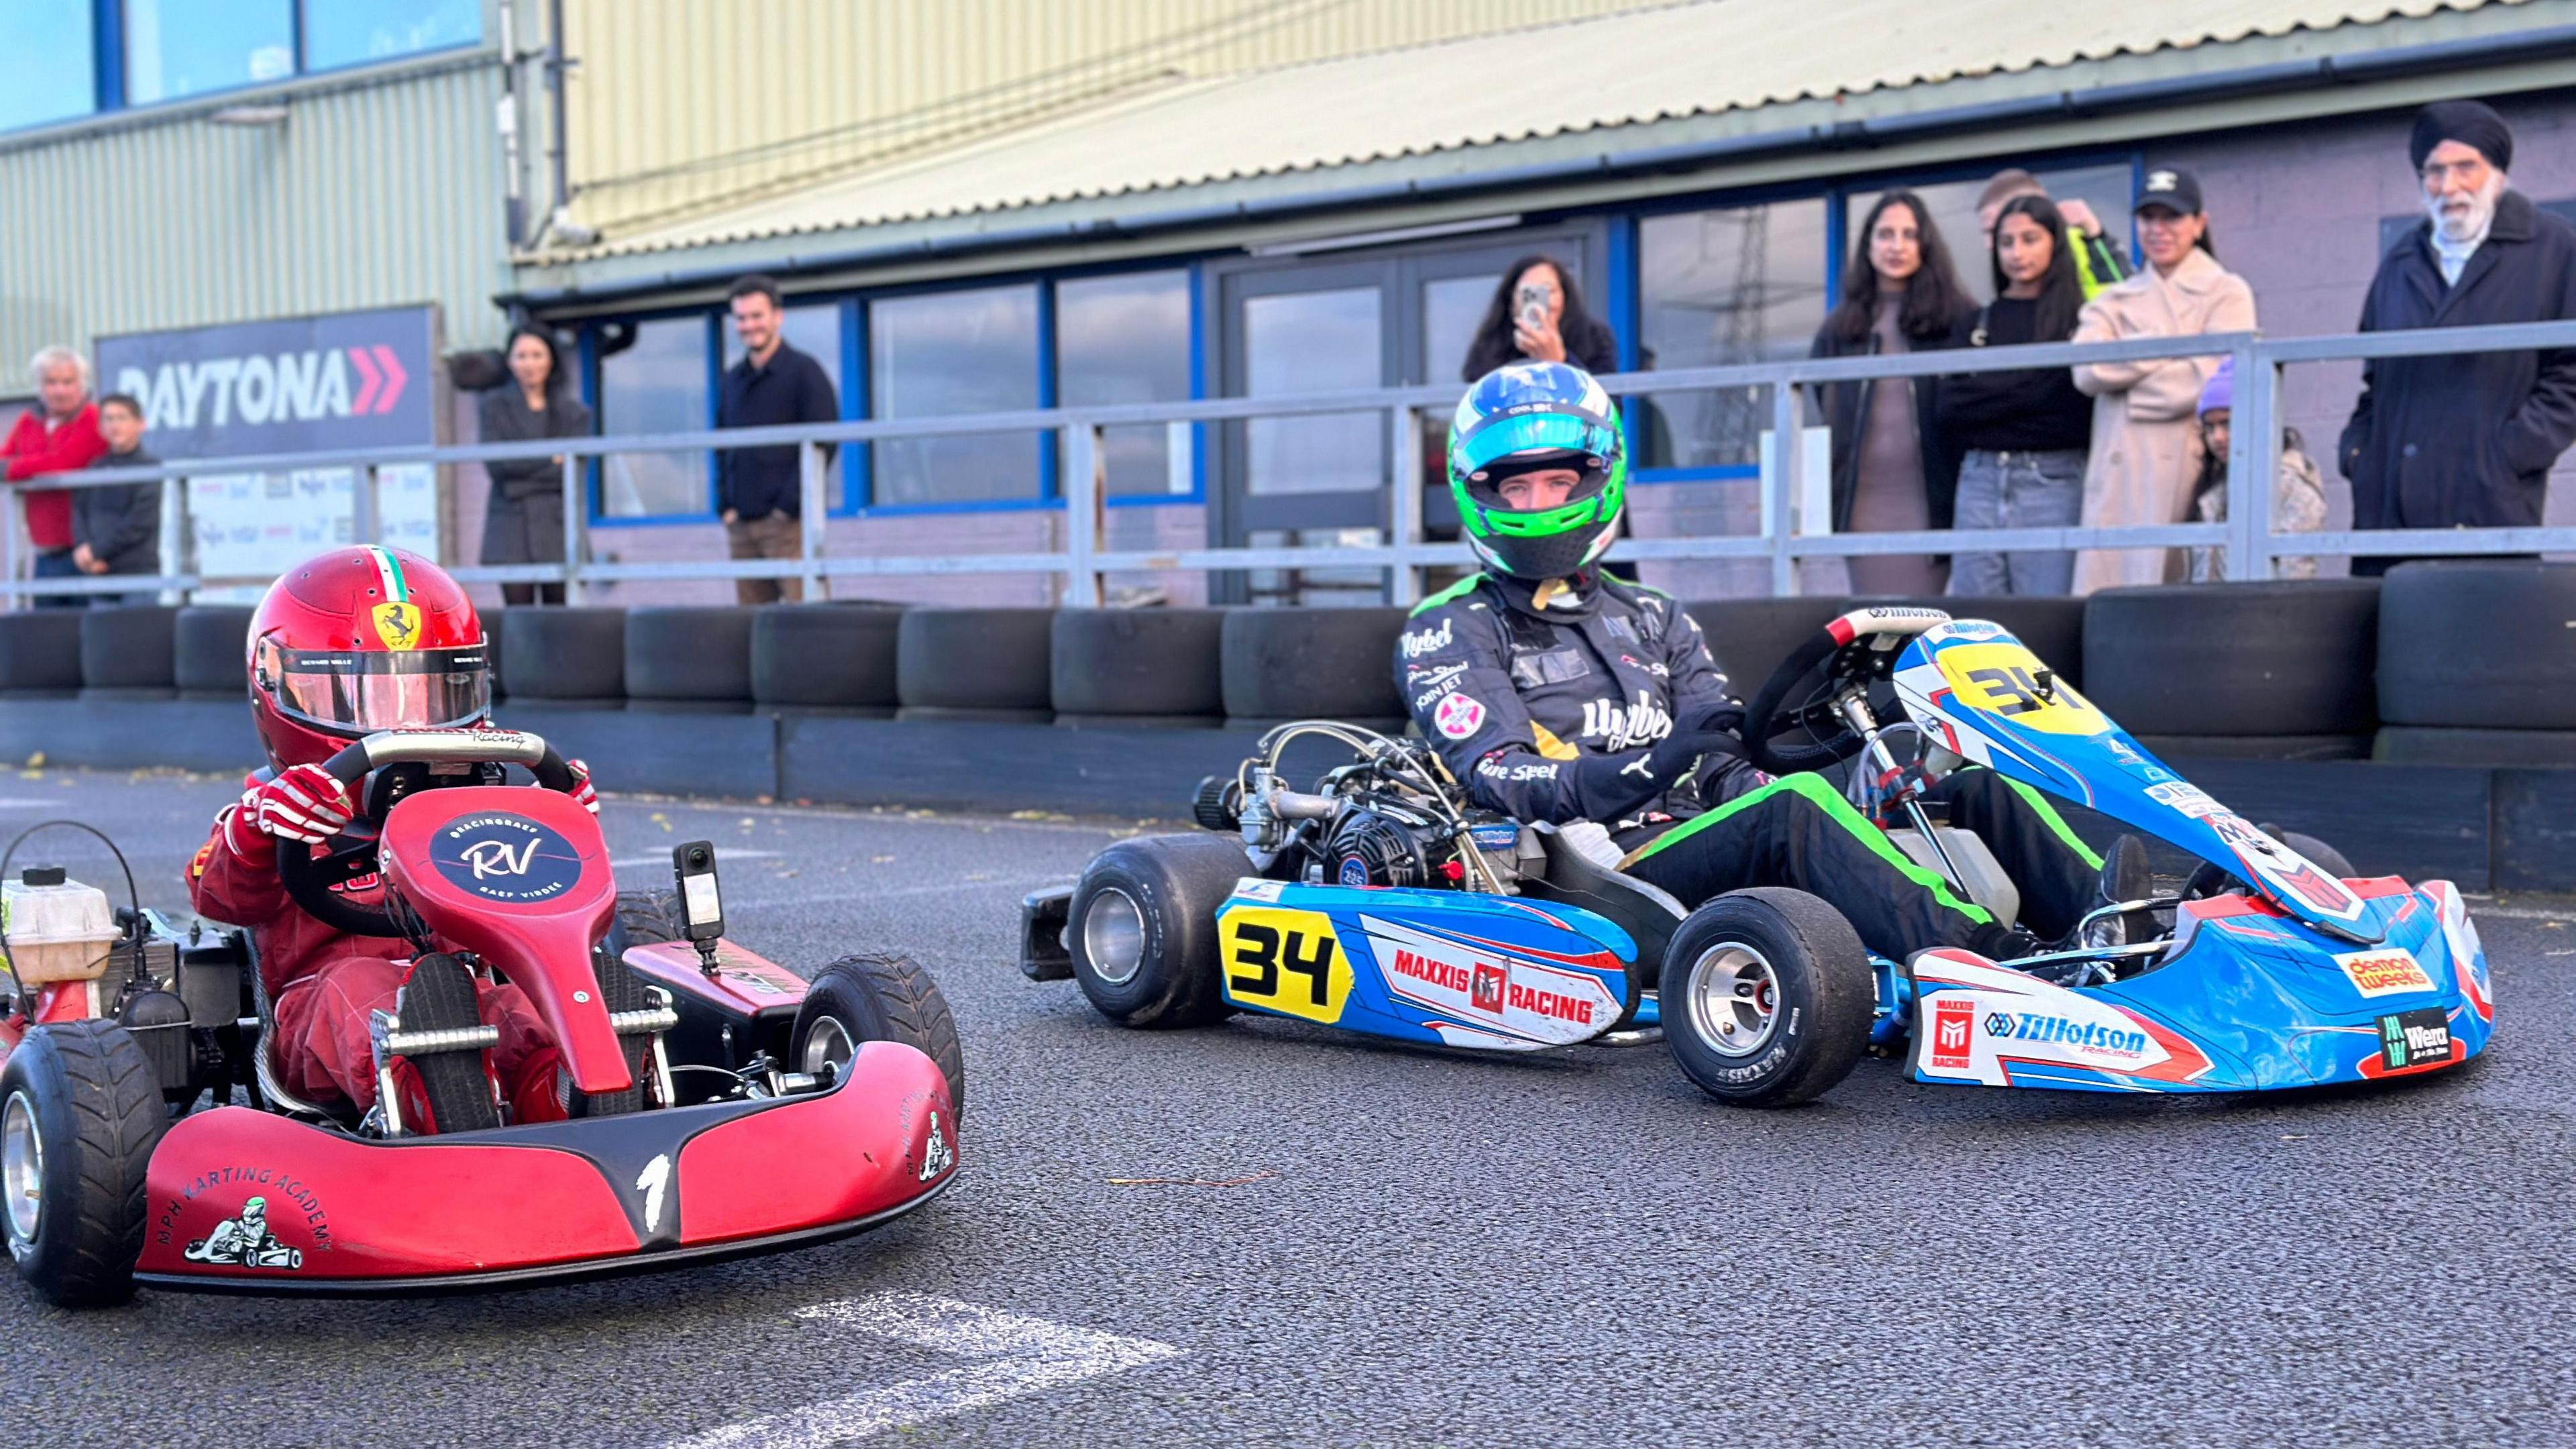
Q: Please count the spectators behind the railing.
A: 11